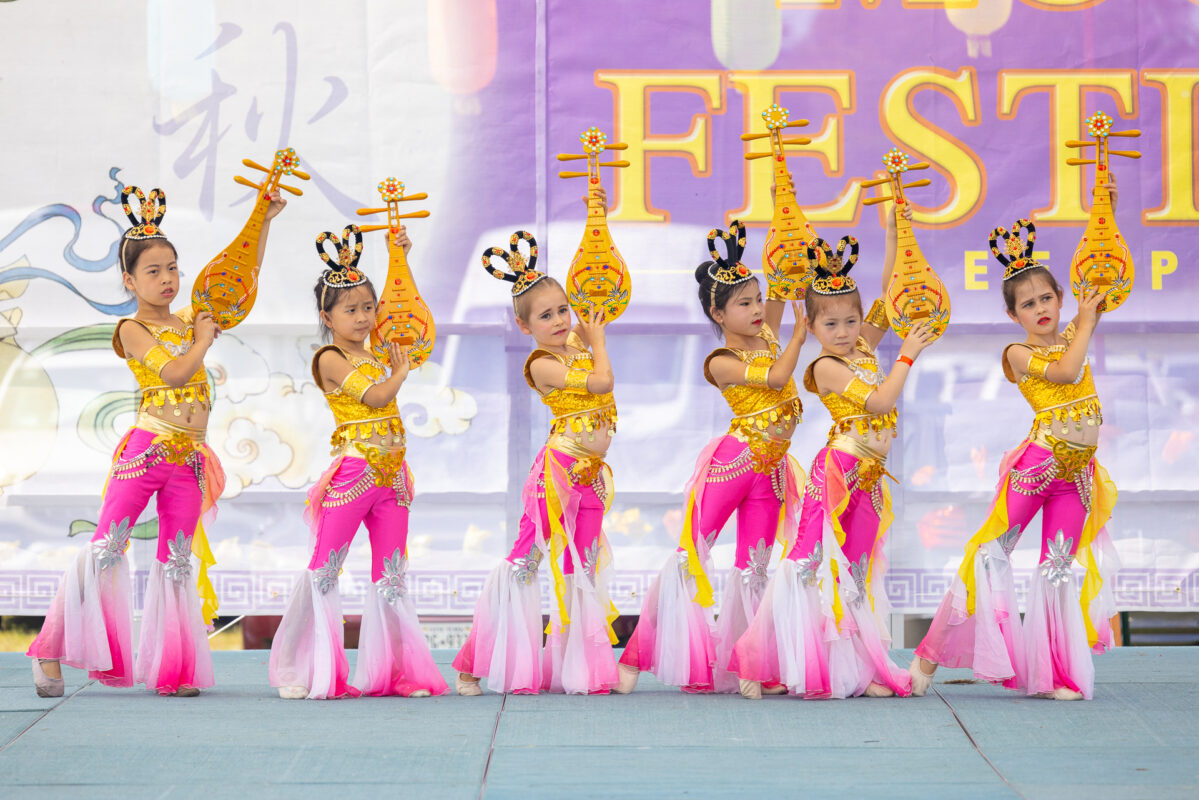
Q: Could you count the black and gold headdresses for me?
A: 6